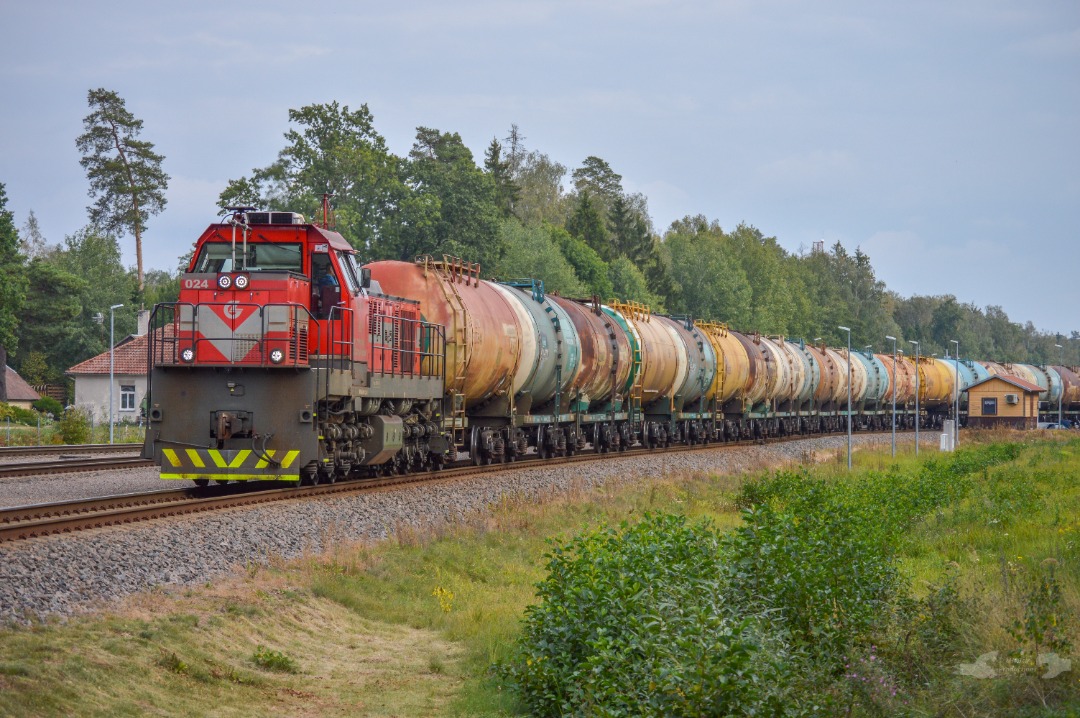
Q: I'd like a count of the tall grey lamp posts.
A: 6